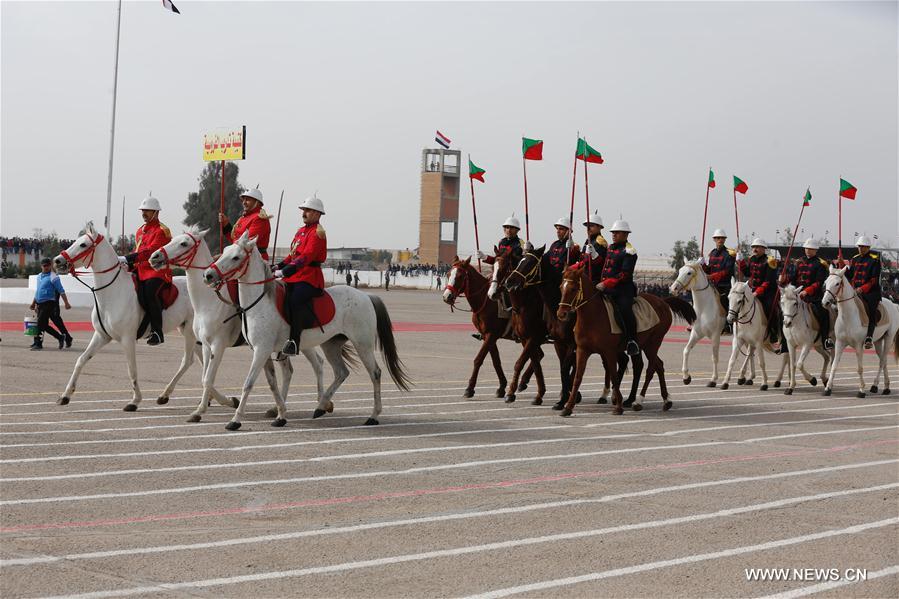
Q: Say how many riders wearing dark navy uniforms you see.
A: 8